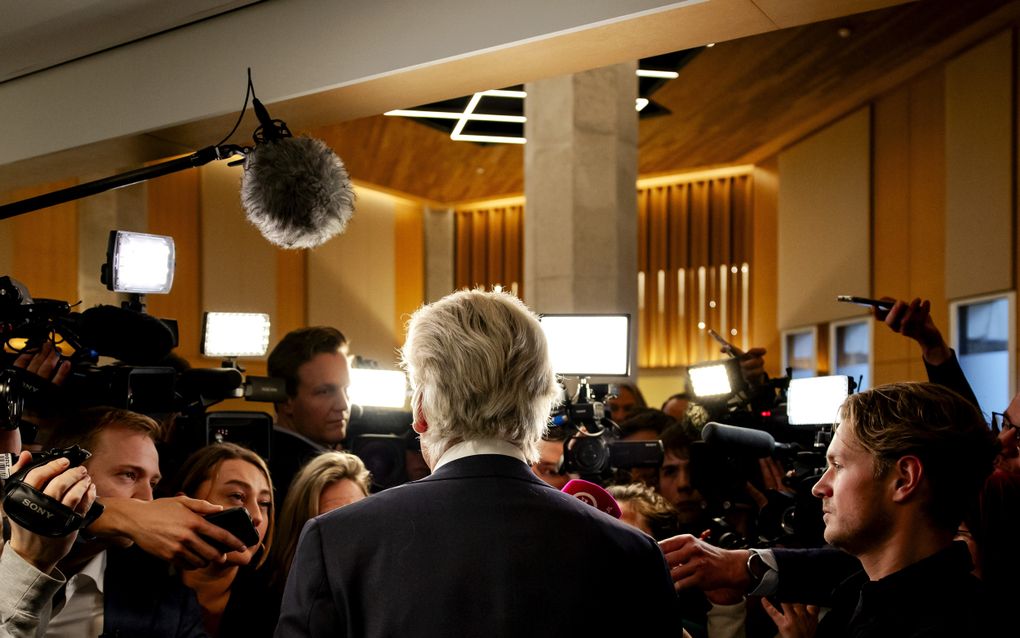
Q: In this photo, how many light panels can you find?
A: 6